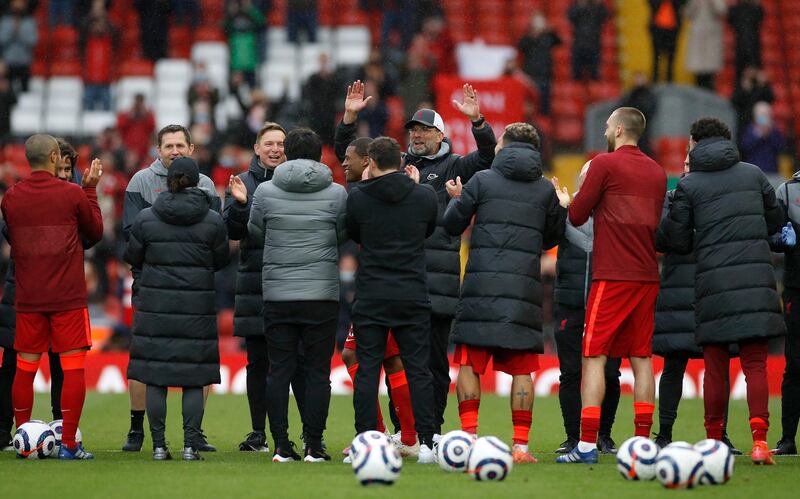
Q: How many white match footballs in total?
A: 8